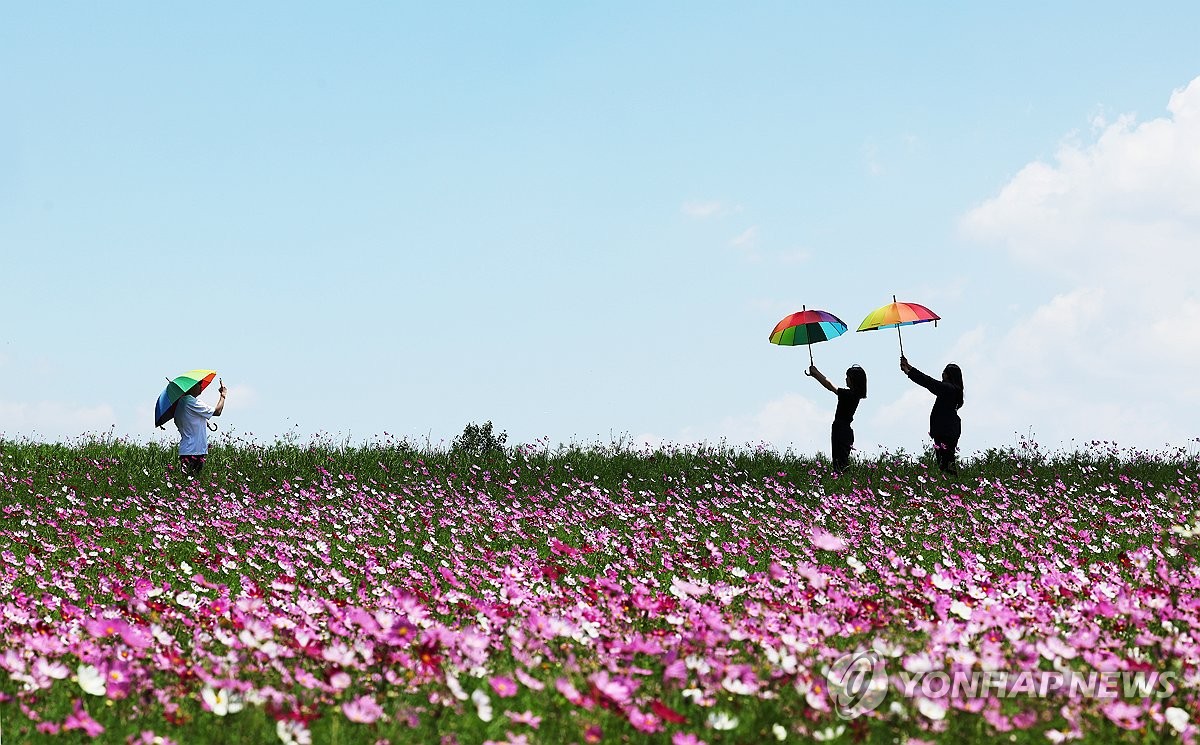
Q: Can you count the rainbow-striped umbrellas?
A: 3